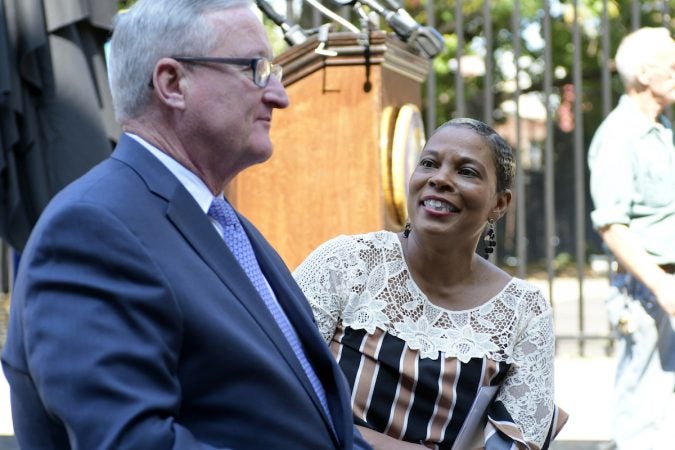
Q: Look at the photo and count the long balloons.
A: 0